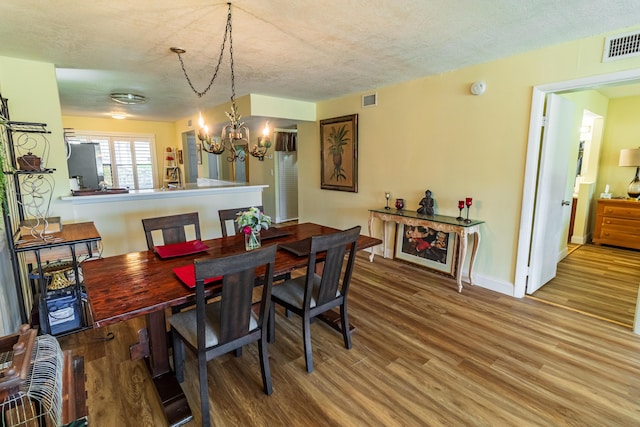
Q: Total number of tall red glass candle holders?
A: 2